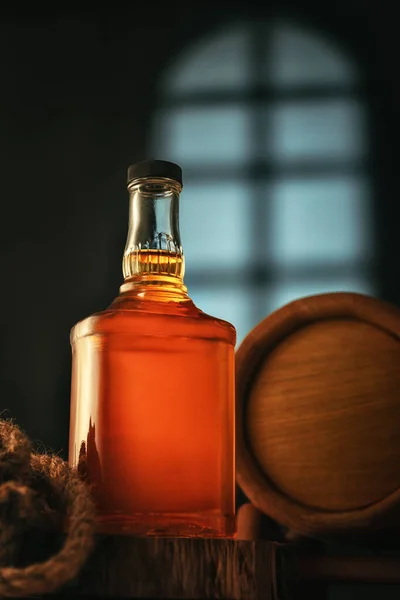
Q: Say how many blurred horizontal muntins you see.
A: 3